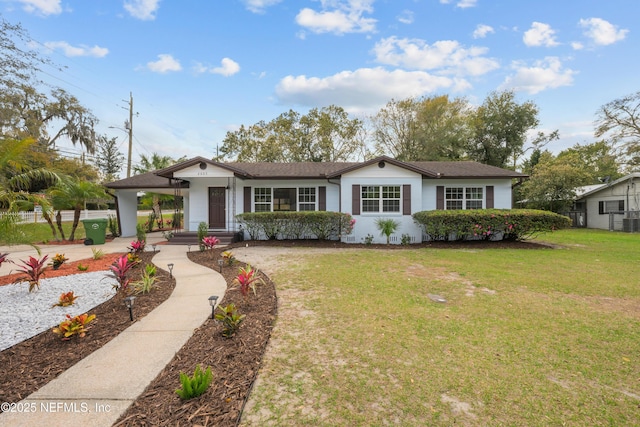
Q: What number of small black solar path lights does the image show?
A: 6